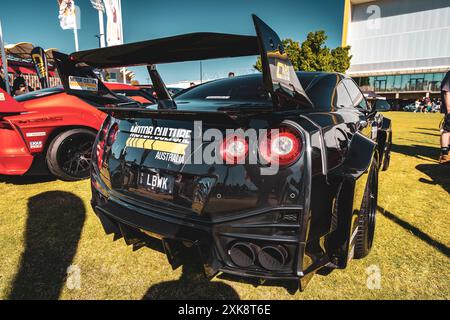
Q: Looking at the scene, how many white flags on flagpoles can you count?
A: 2